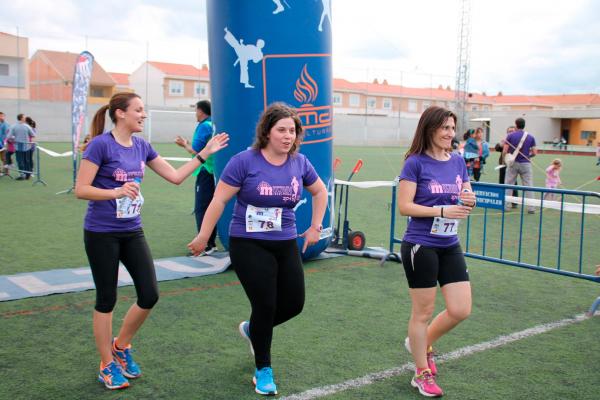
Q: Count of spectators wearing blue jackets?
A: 2